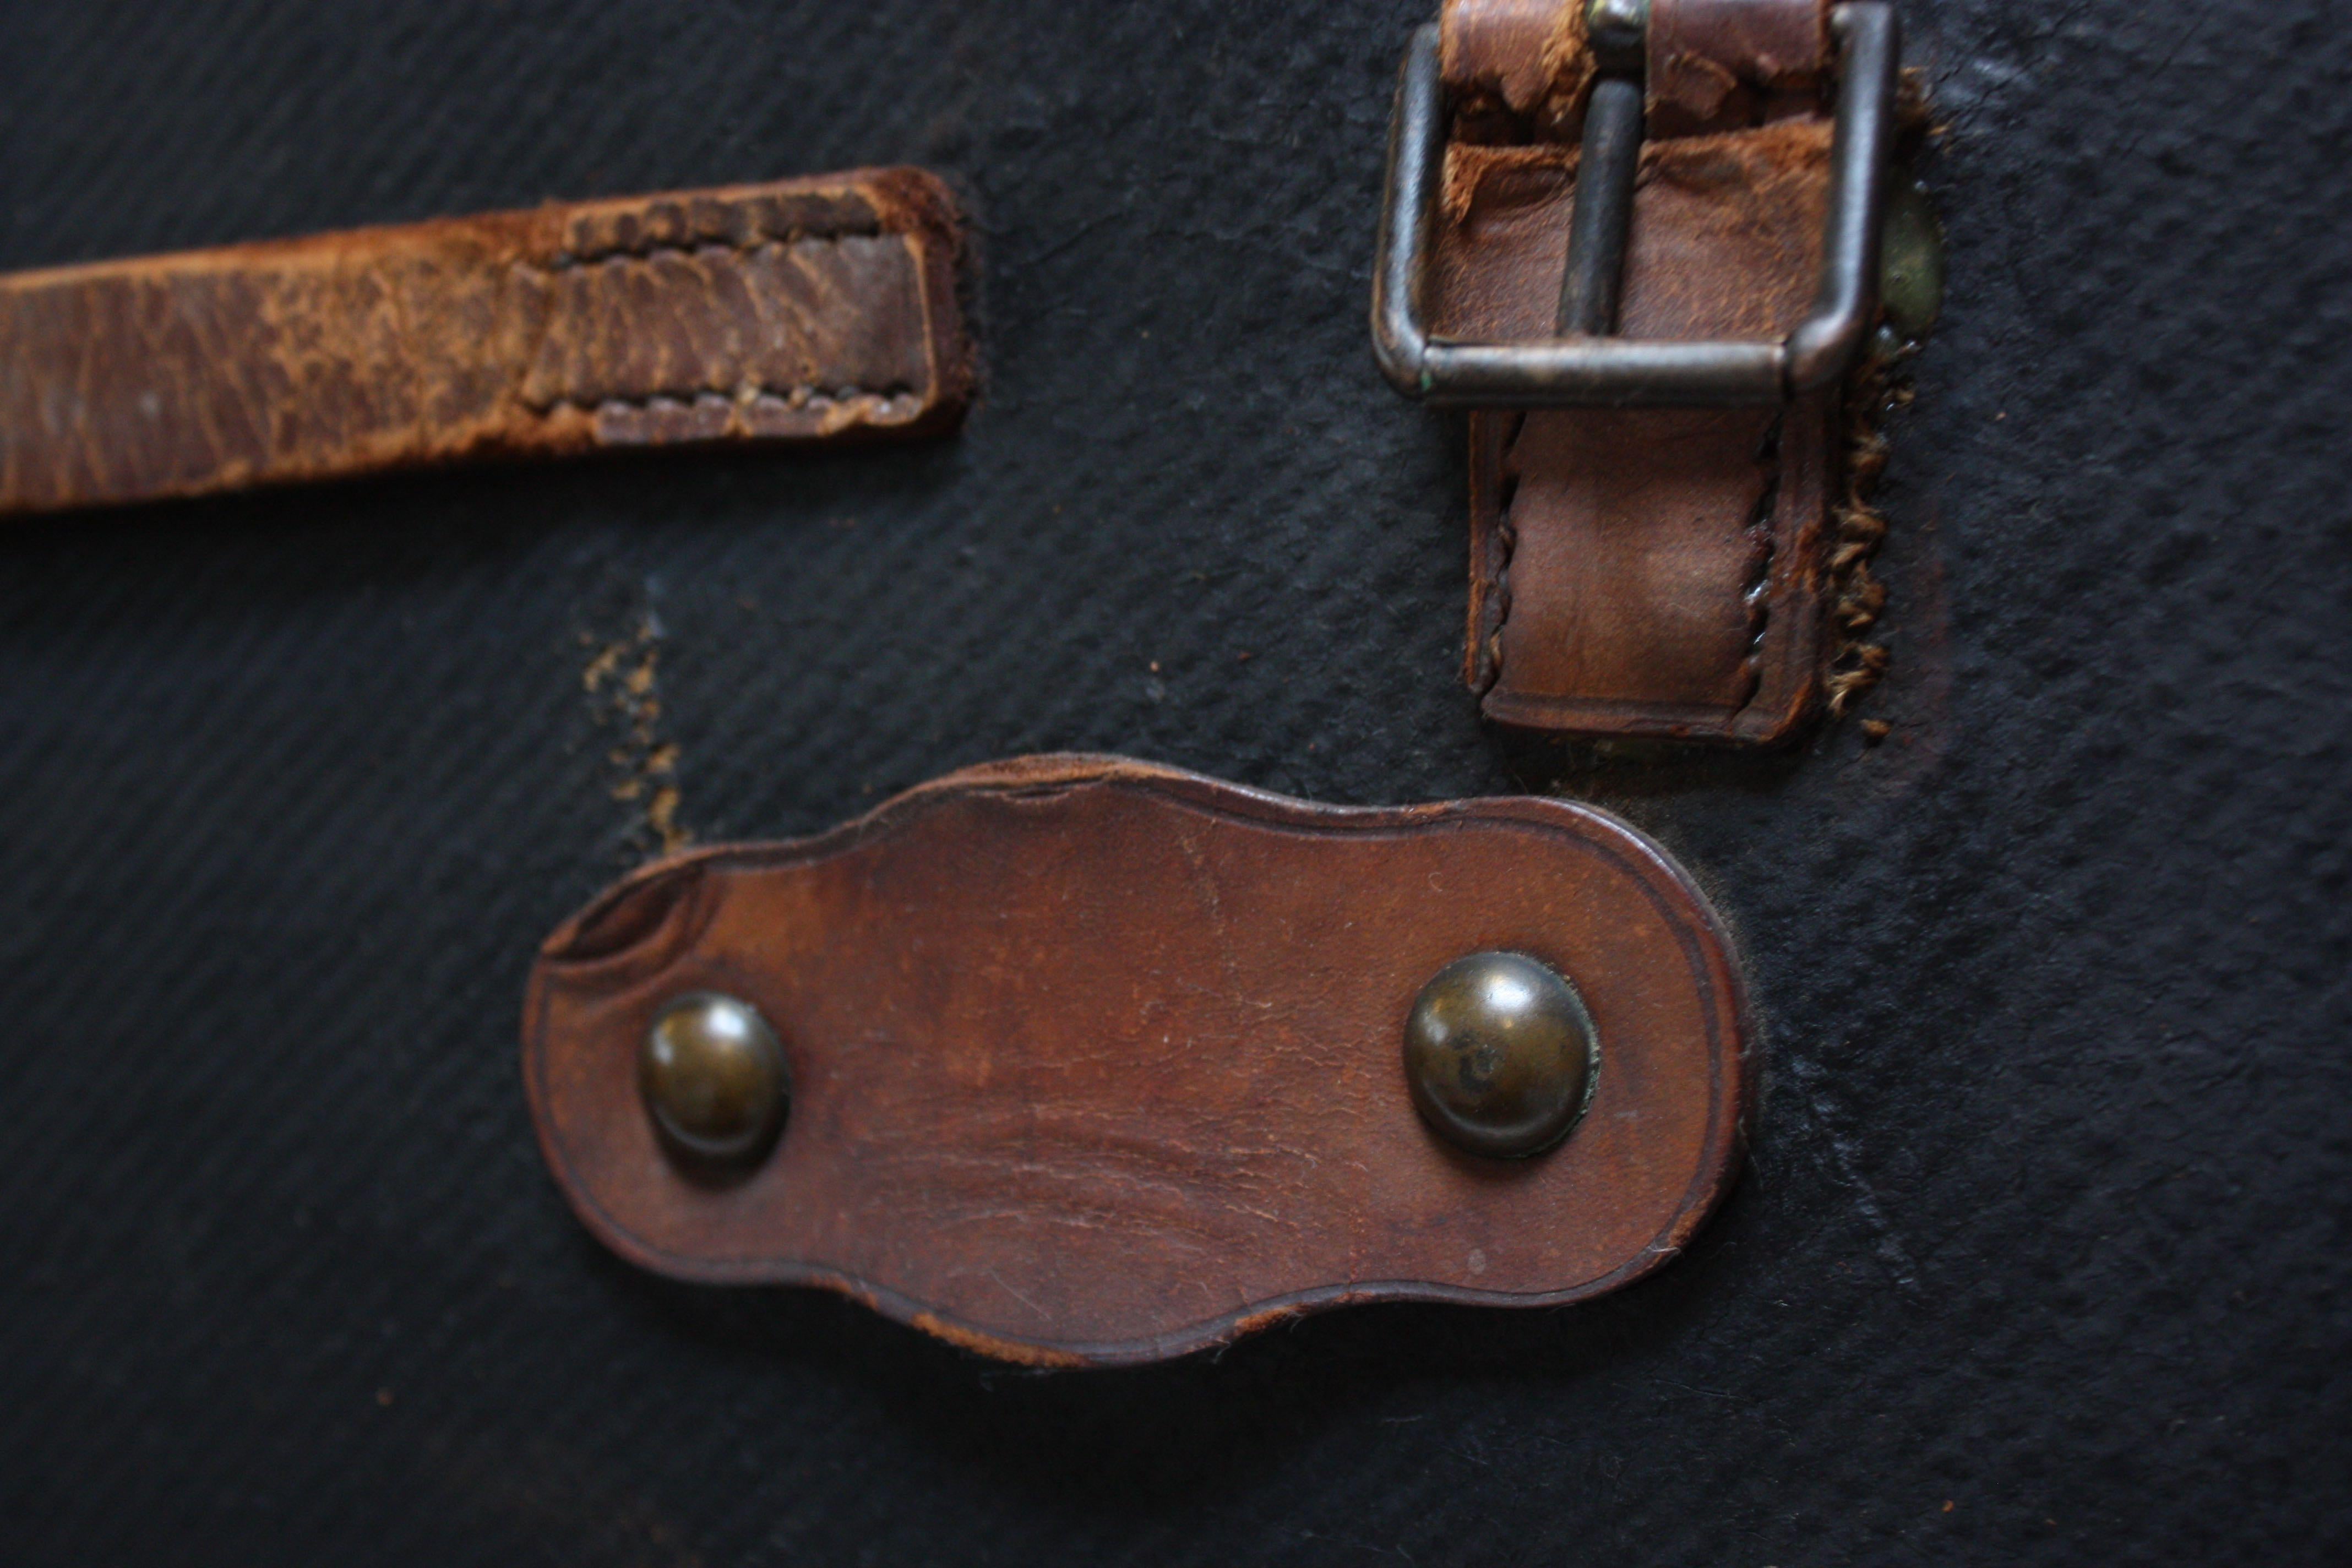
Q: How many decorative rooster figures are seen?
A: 0